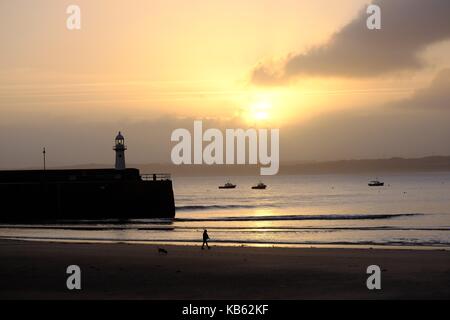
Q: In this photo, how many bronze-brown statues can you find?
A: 0